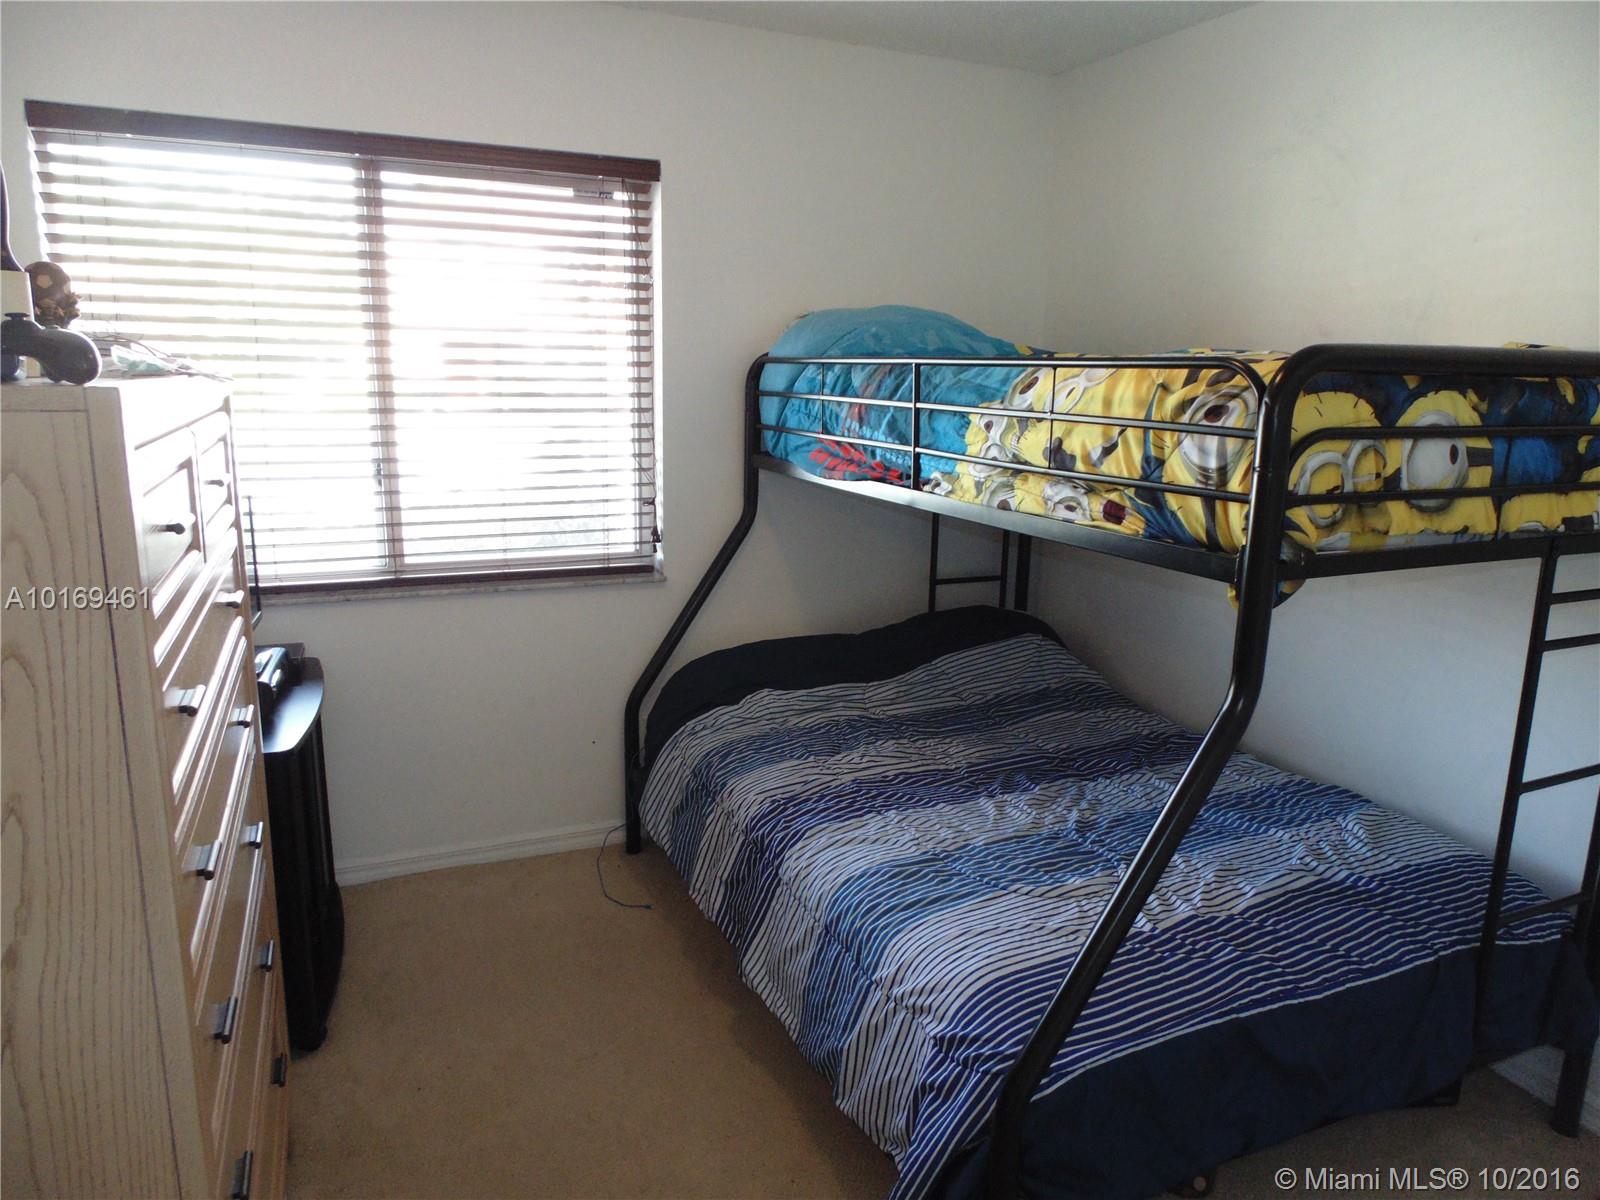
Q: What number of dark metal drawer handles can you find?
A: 11